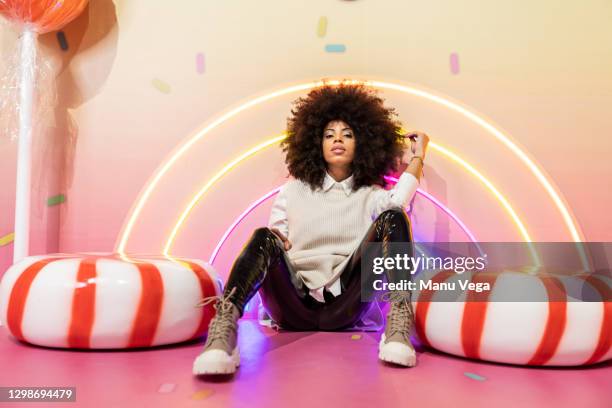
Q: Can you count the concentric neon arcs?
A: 3